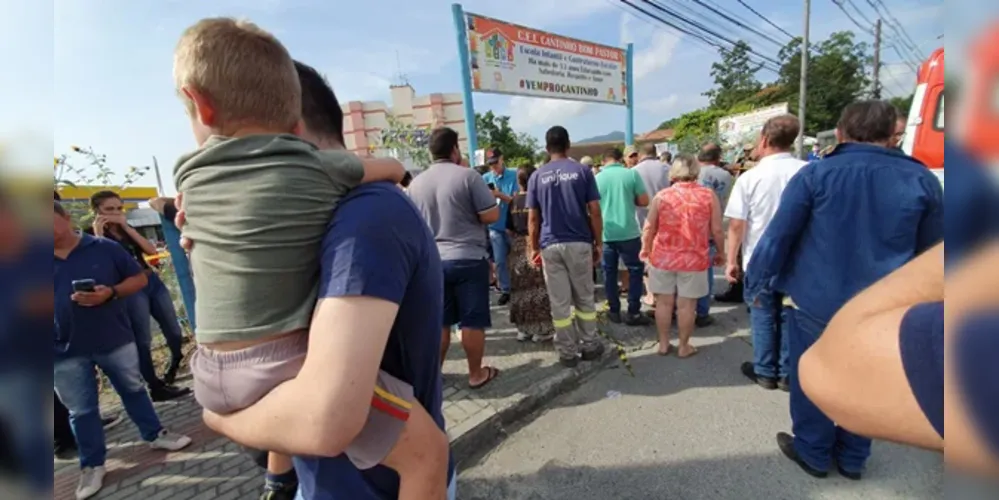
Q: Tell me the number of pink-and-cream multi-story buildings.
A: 1